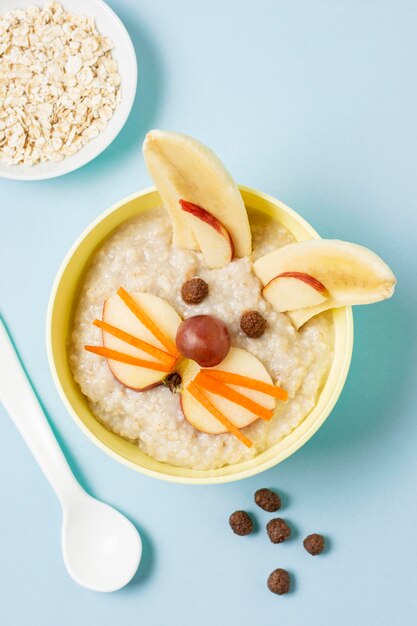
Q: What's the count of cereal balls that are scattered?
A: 5